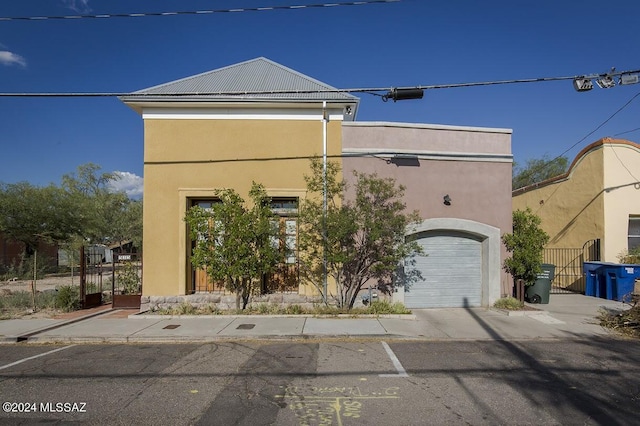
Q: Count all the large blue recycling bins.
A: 2